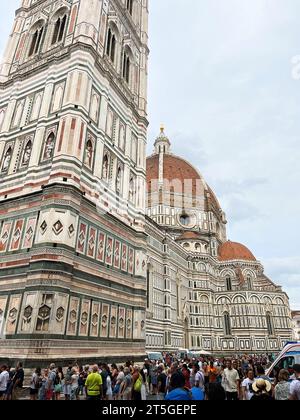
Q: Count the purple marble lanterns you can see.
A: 0